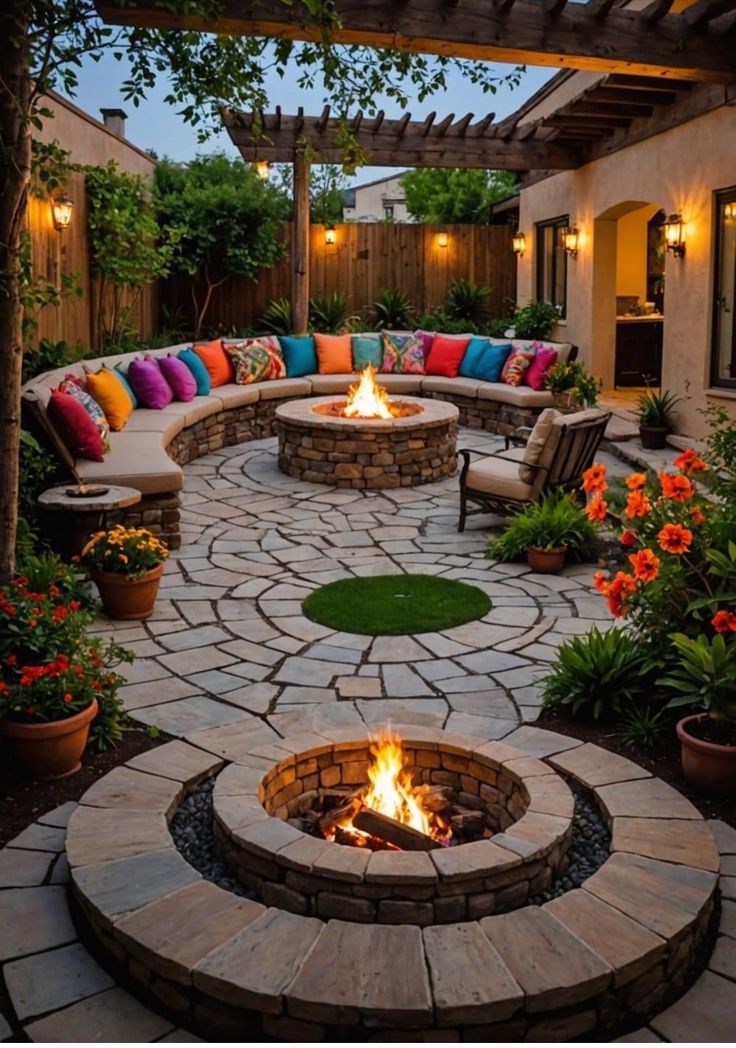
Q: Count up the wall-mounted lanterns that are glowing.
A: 6